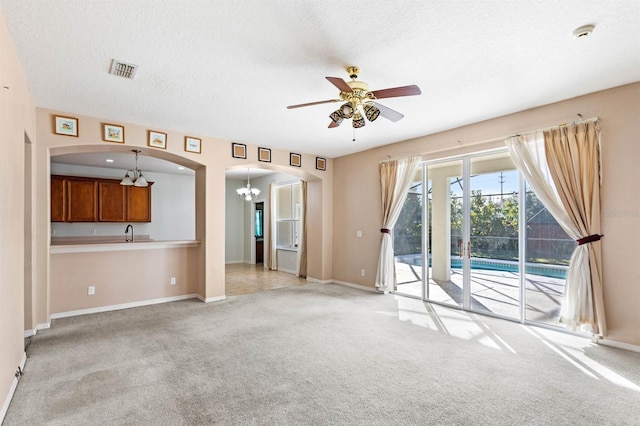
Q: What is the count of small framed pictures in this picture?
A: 8